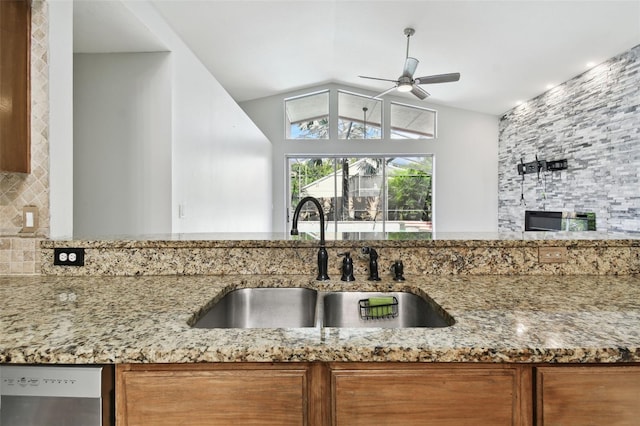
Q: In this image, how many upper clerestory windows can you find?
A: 3